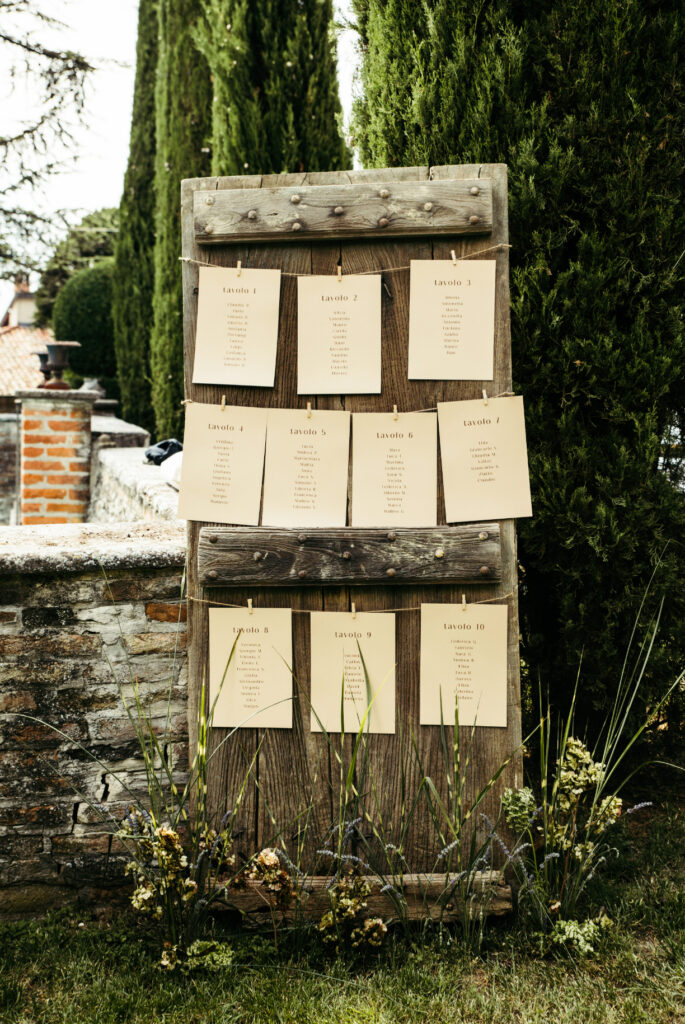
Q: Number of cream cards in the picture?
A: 10